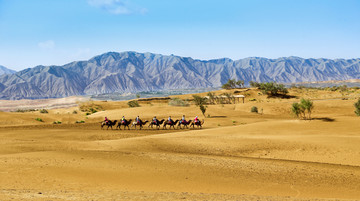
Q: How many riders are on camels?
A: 7